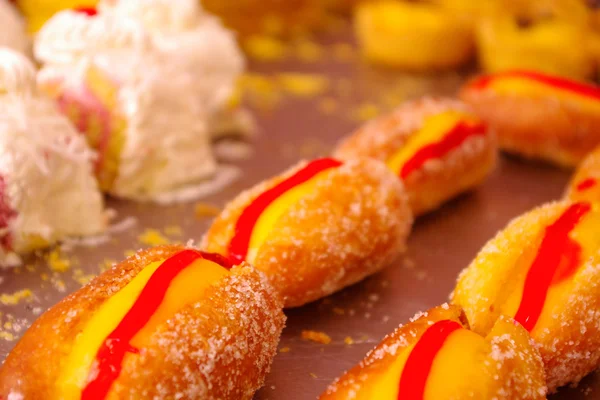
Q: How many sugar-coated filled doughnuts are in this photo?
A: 7